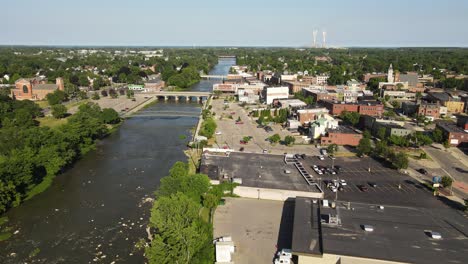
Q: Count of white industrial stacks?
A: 2